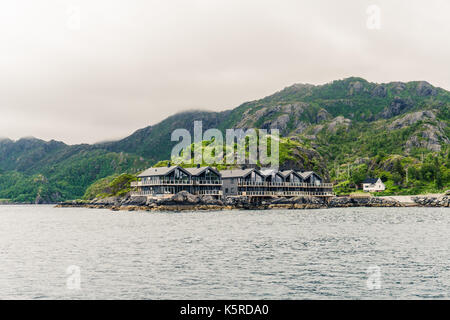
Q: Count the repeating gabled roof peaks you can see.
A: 6